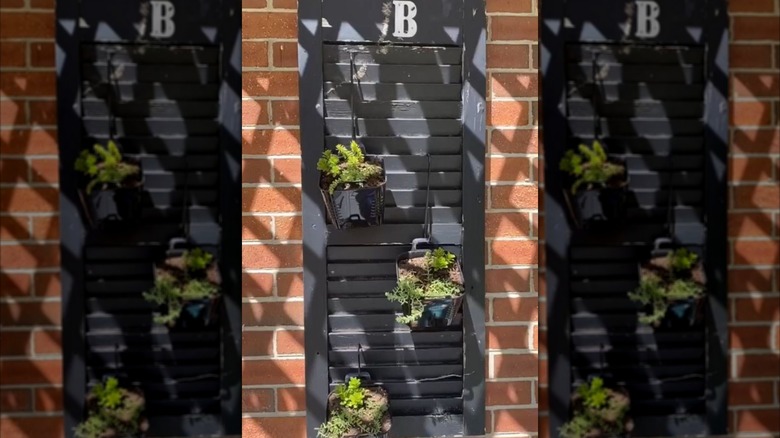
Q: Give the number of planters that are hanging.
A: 3